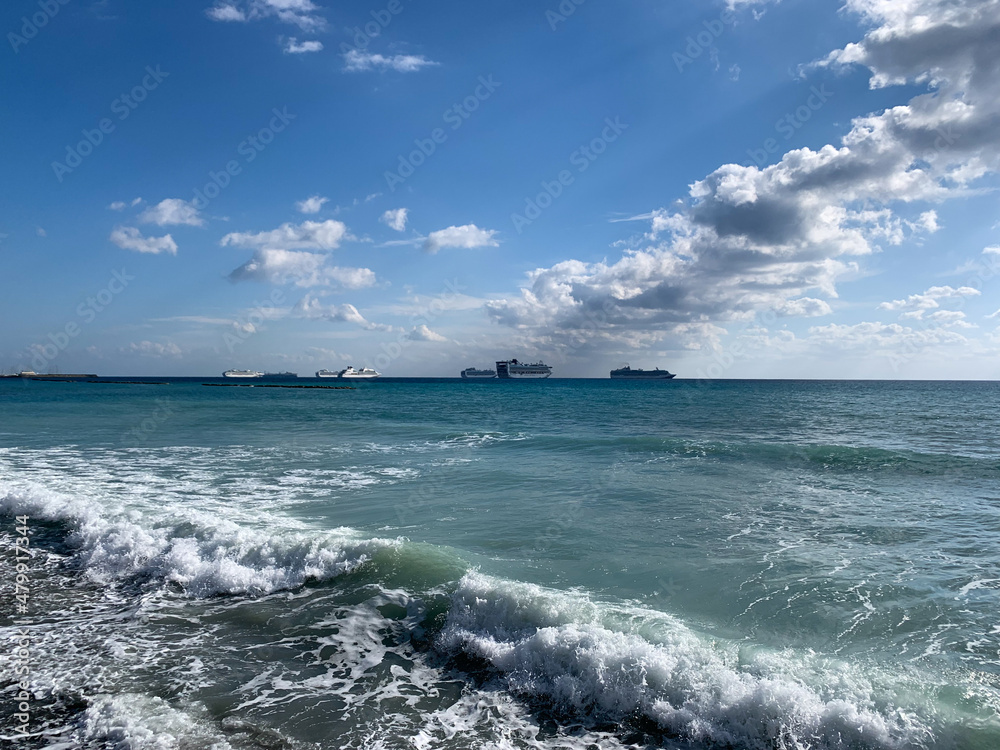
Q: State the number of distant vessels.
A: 7